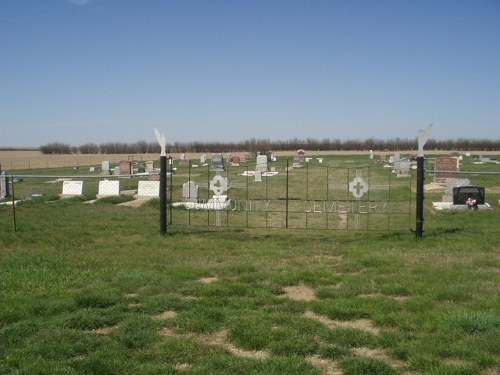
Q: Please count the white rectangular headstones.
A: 3